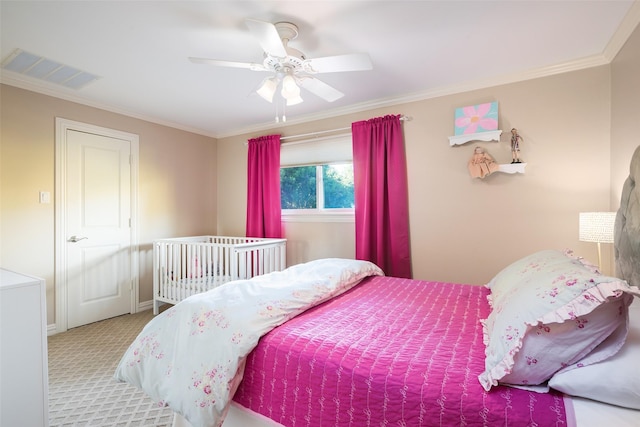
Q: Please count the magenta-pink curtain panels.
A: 2